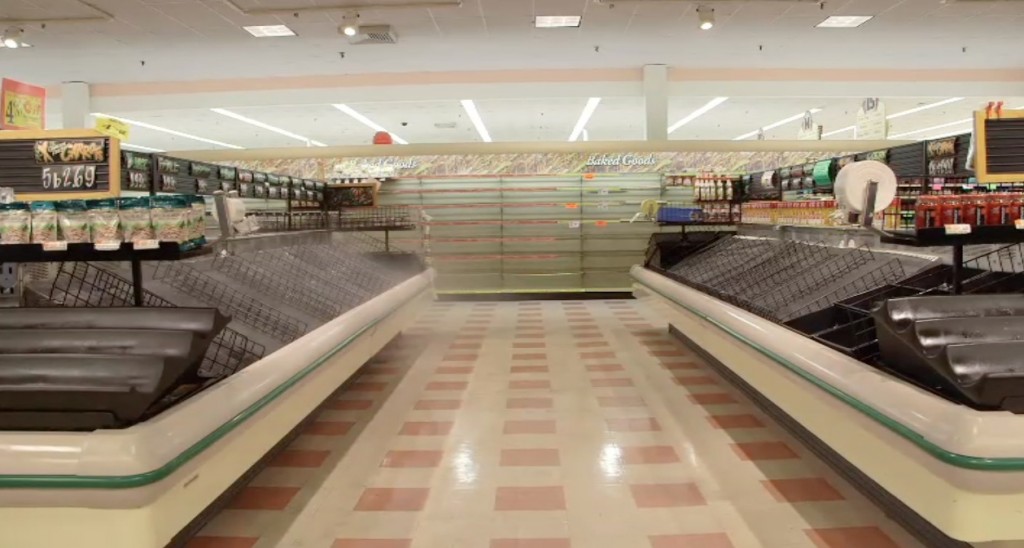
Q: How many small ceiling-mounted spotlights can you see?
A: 3